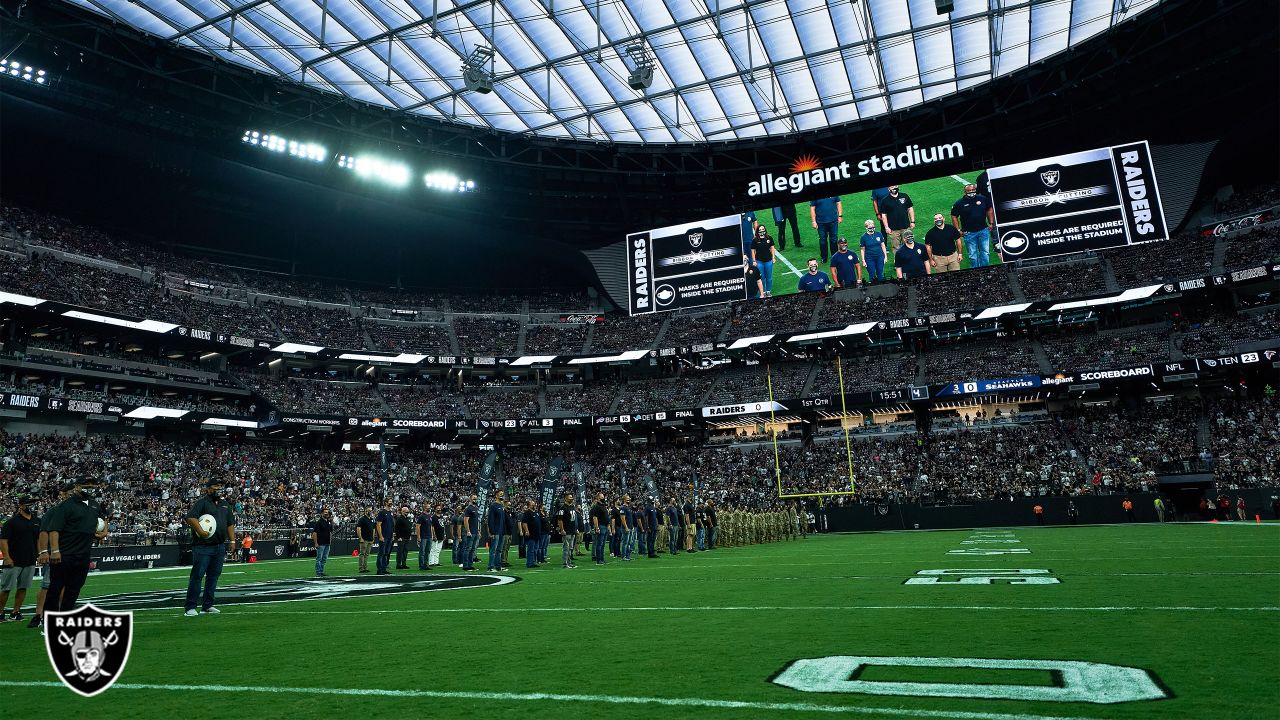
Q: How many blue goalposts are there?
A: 0